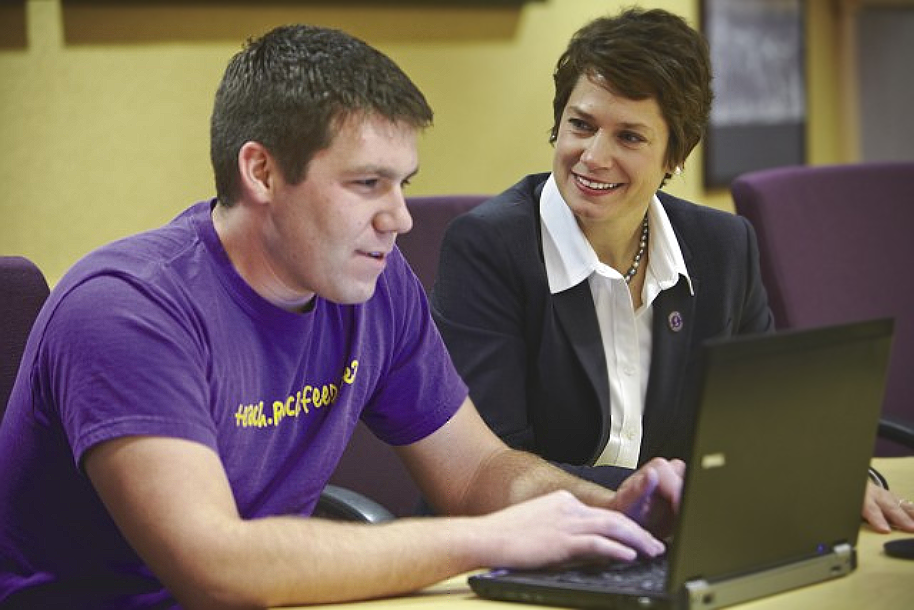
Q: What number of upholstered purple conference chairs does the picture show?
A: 3